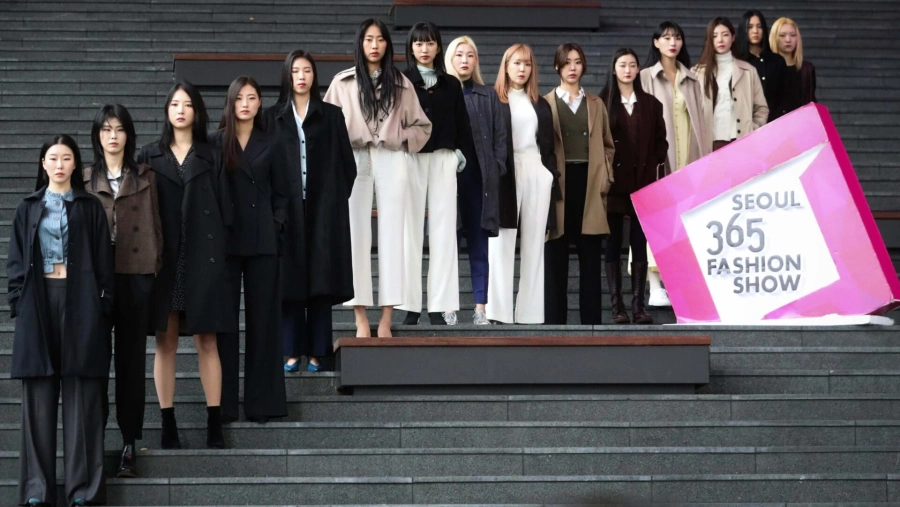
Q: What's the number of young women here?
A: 15